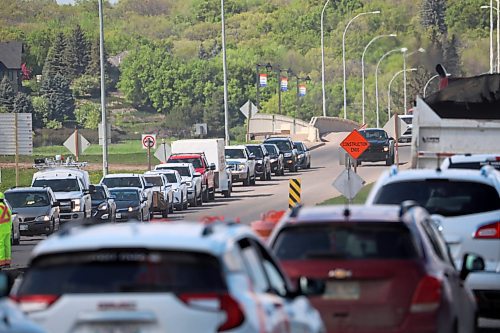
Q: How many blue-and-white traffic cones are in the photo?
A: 0